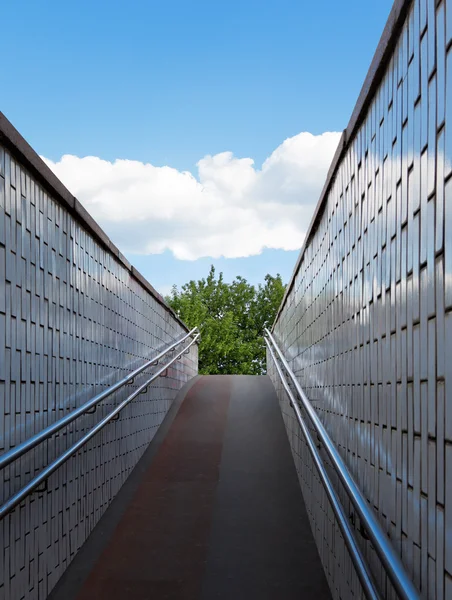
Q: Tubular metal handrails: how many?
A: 4